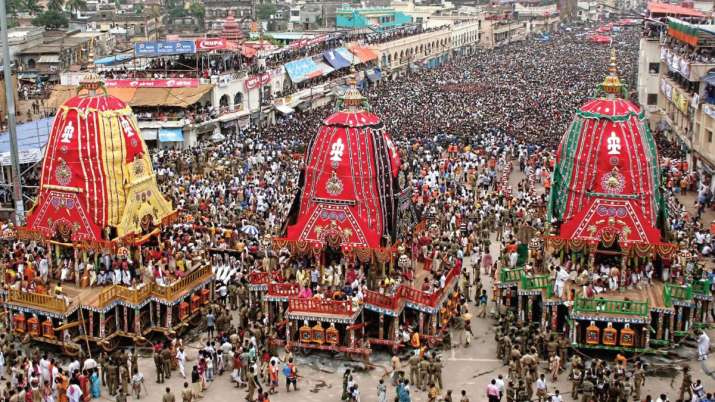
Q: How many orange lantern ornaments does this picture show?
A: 12